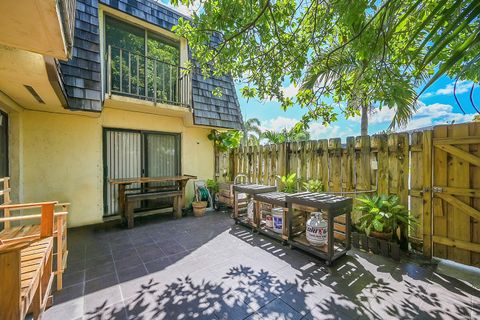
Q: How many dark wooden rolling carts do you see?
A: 3